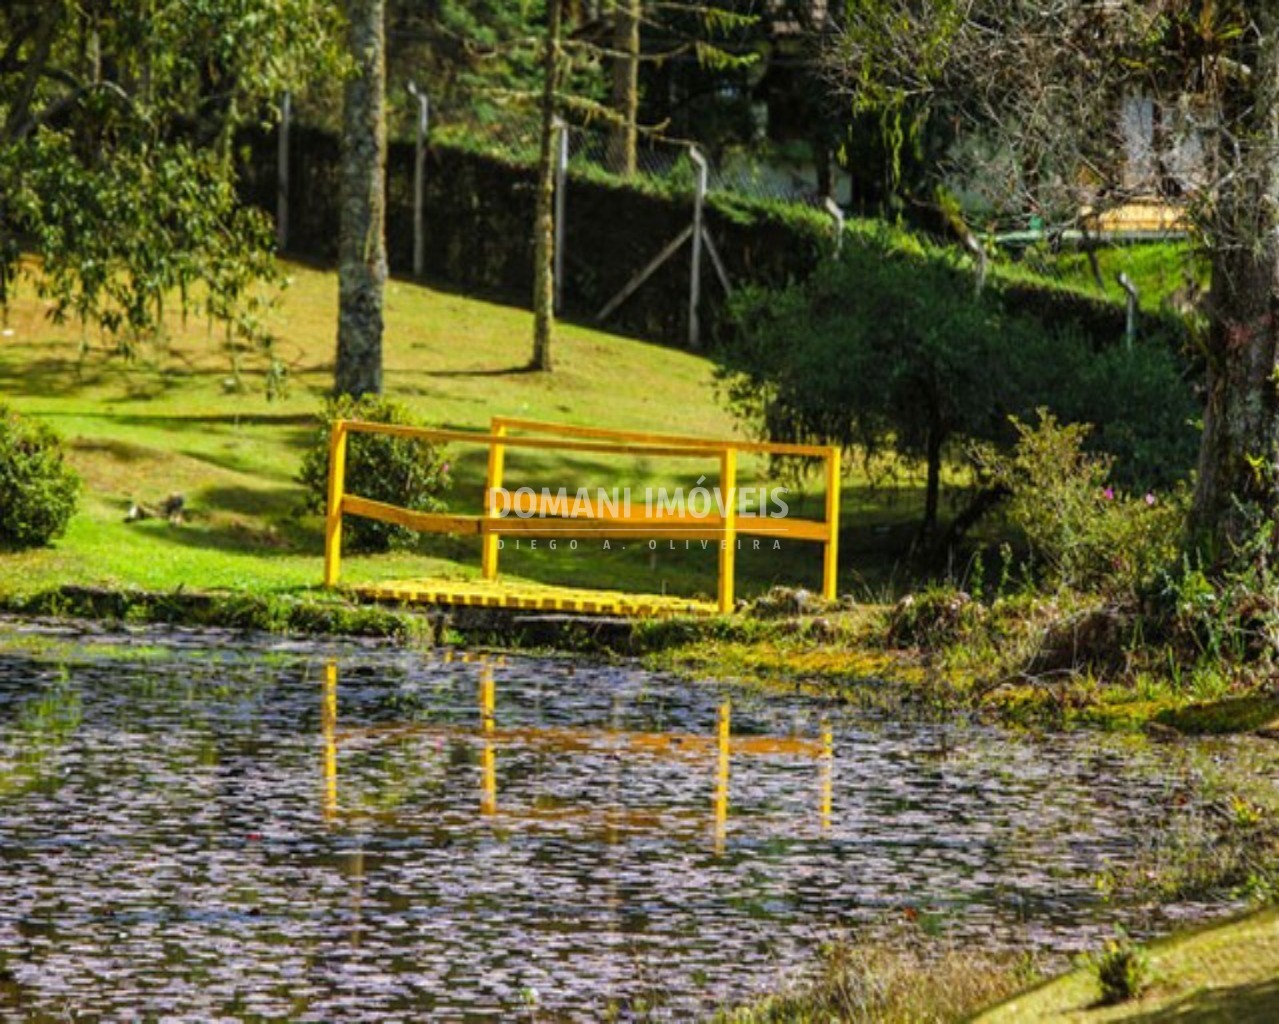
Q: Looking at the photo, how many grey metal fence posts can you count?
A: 7